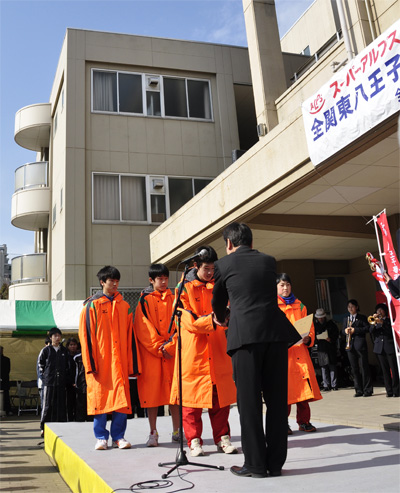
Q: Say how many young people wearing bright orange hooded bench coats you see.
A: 4